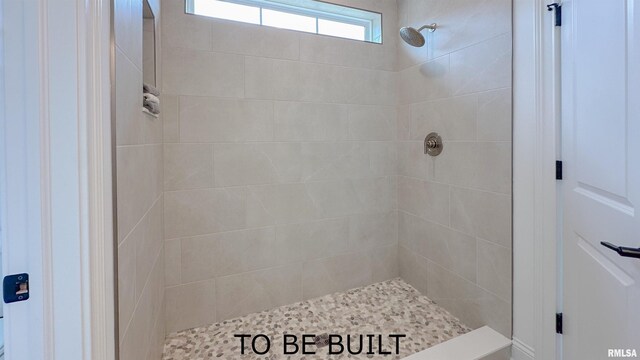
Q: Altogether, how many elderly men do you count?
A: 0